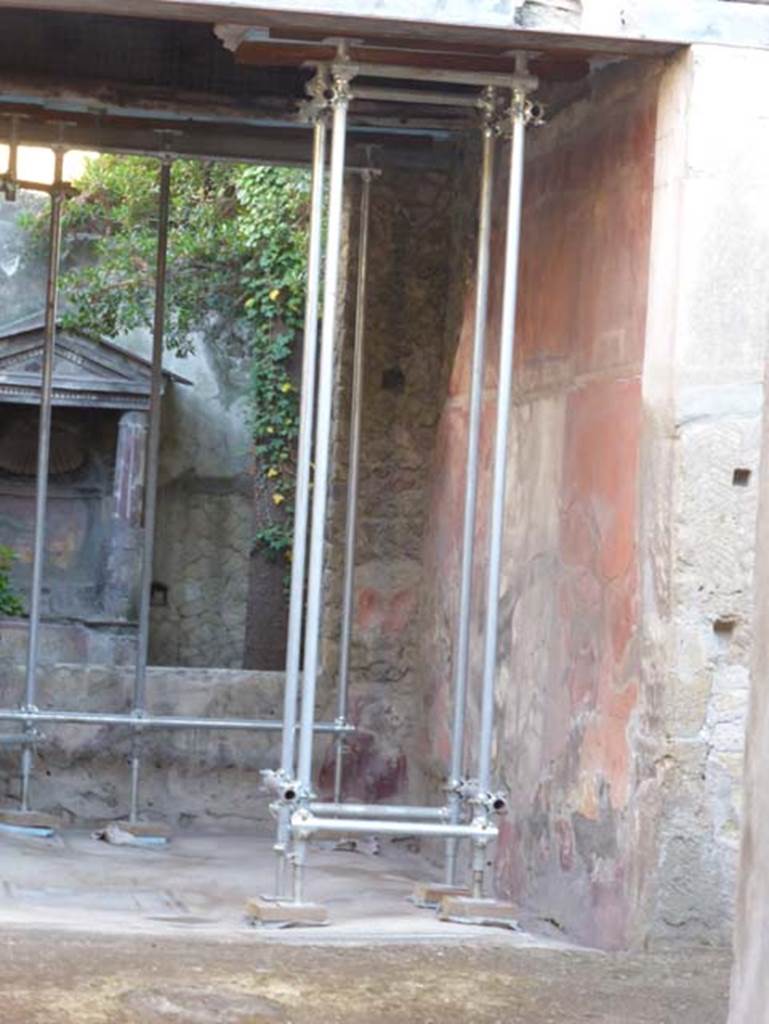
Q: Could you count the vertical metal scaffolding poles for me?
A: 7